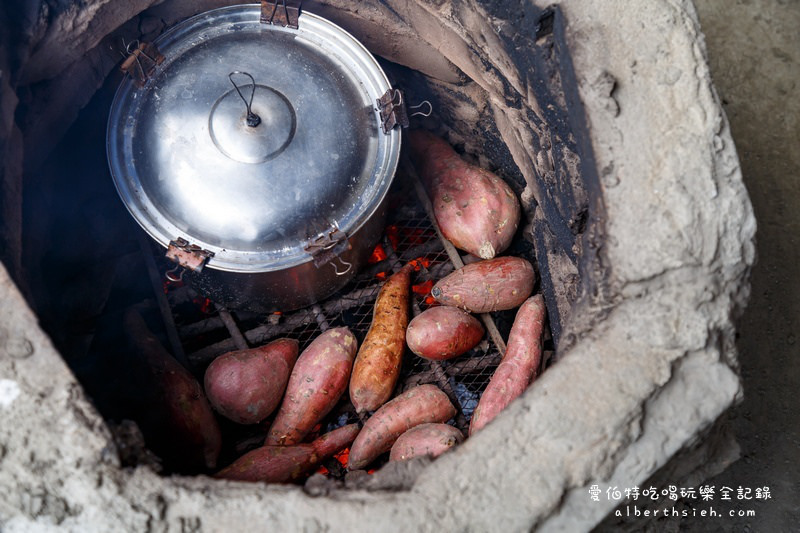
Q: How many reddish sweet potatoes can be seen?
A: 10